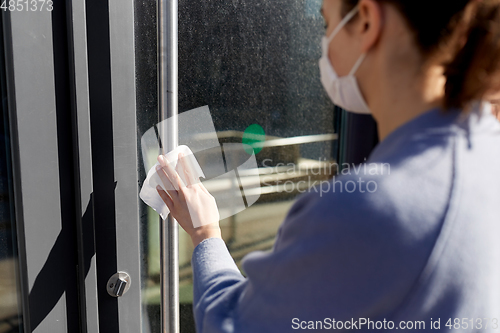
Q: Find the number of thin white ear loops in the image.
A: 1